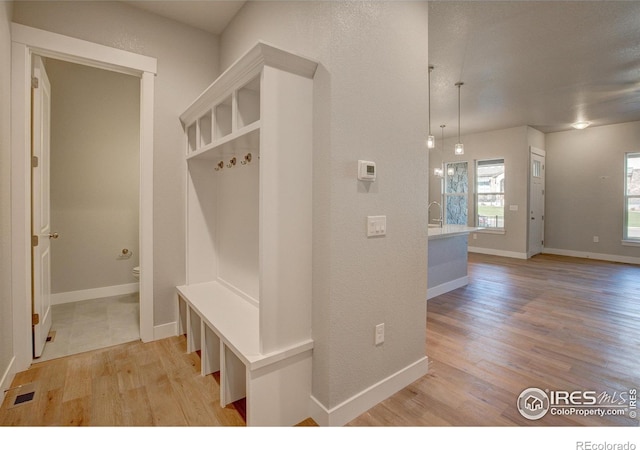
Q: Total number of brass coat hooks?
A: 3